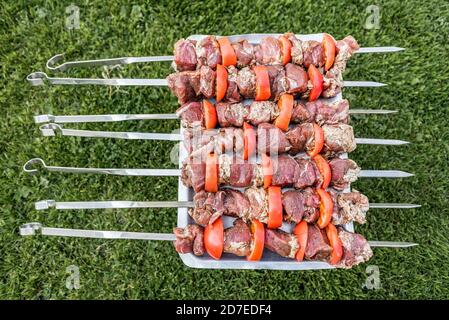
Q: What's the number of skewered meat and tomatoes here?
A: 7